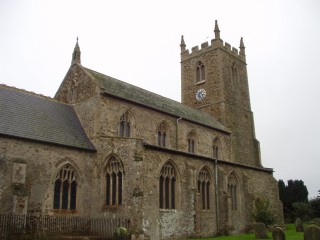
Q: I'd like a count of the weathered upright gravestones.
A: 5